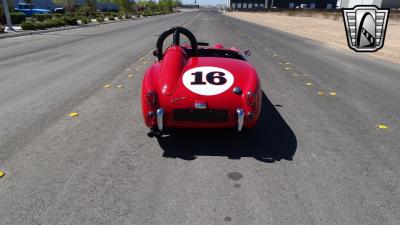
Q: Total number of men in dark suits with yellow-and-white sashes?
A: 0